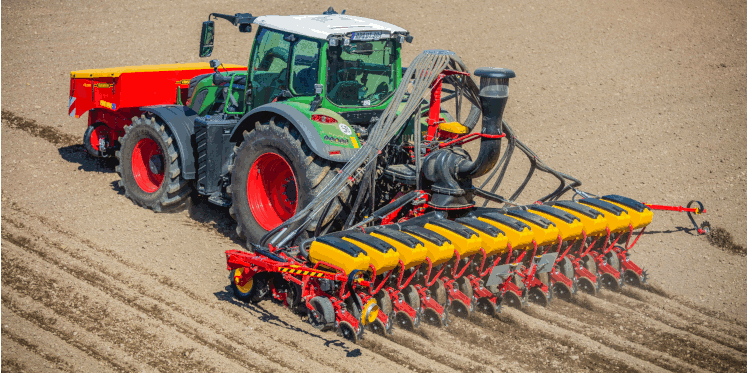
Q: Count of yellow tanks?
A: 12